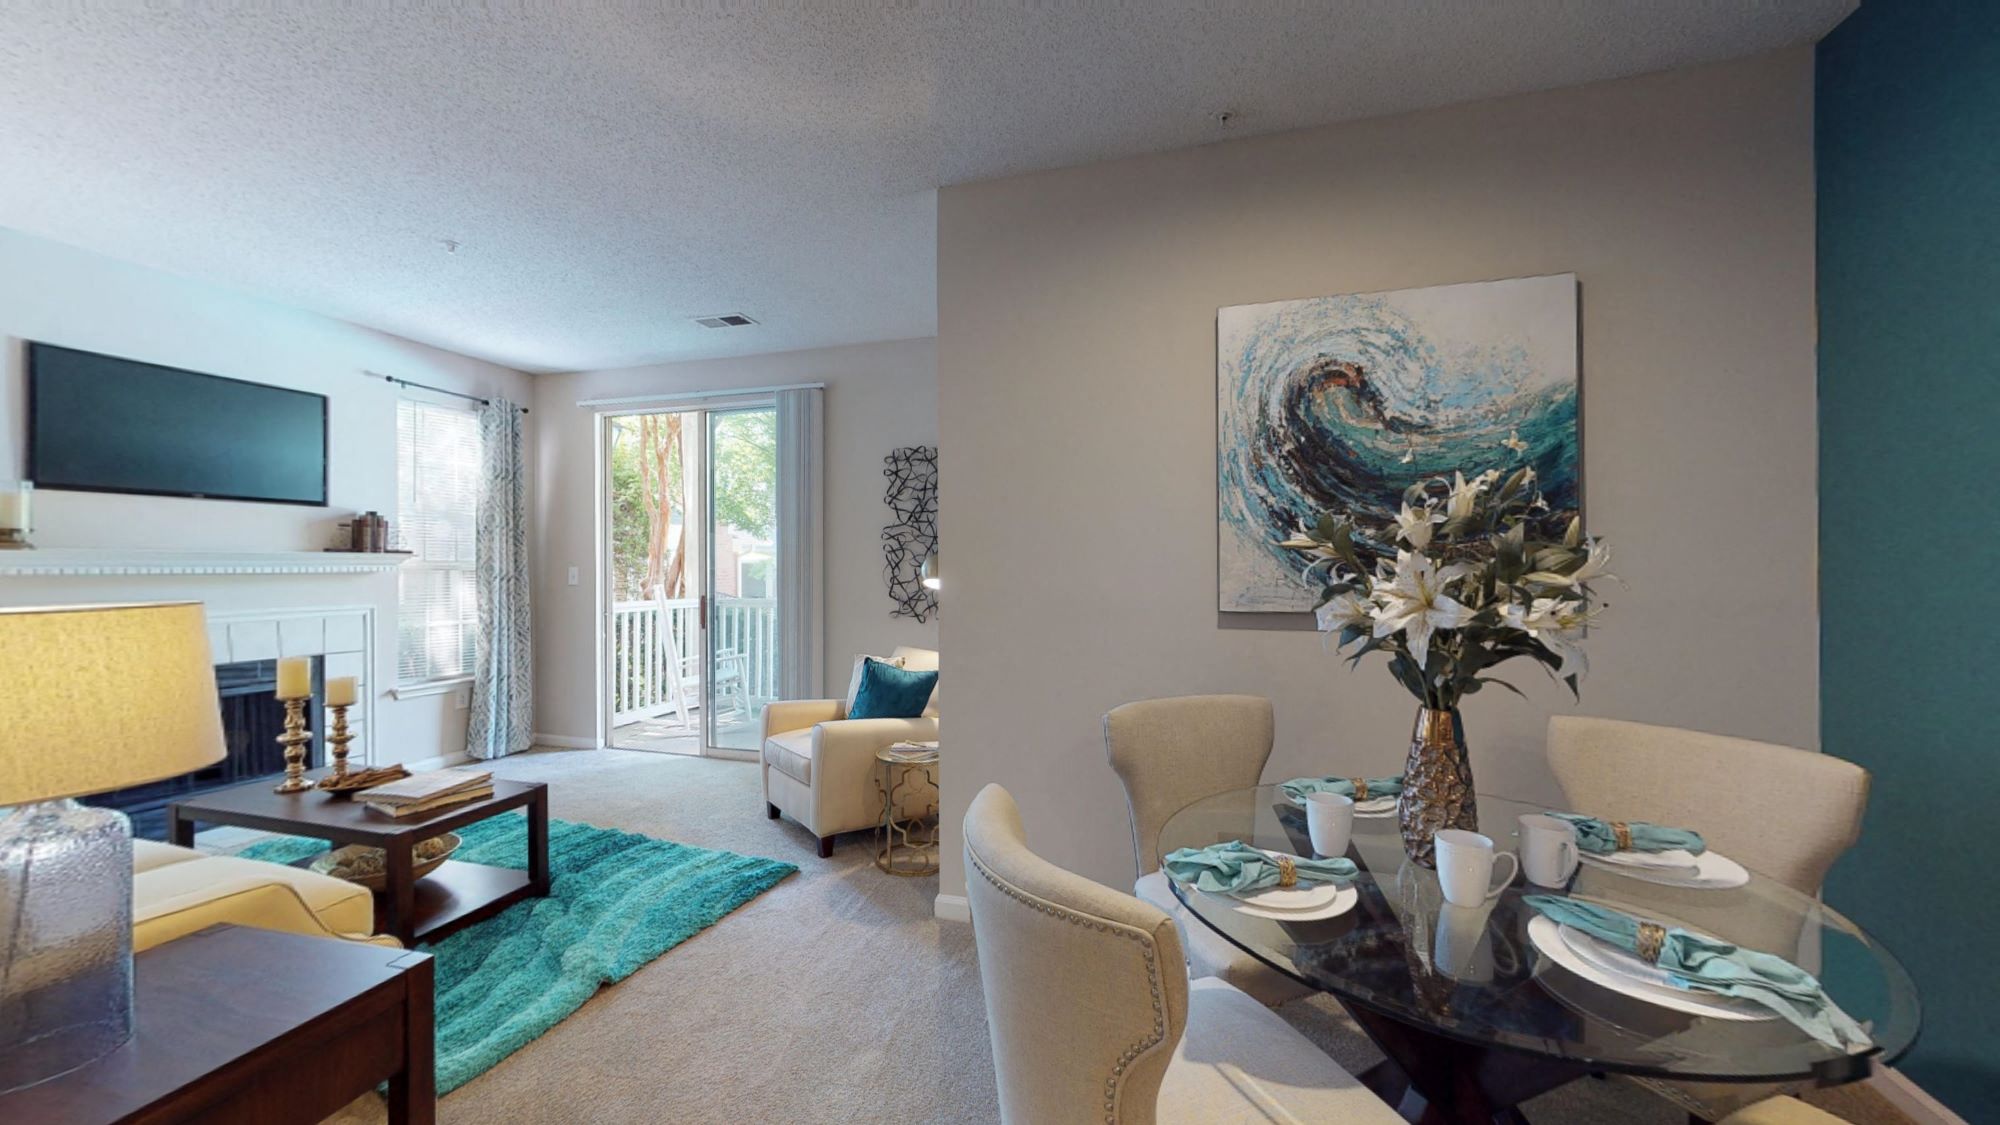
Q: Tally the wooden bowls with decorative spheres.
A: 1